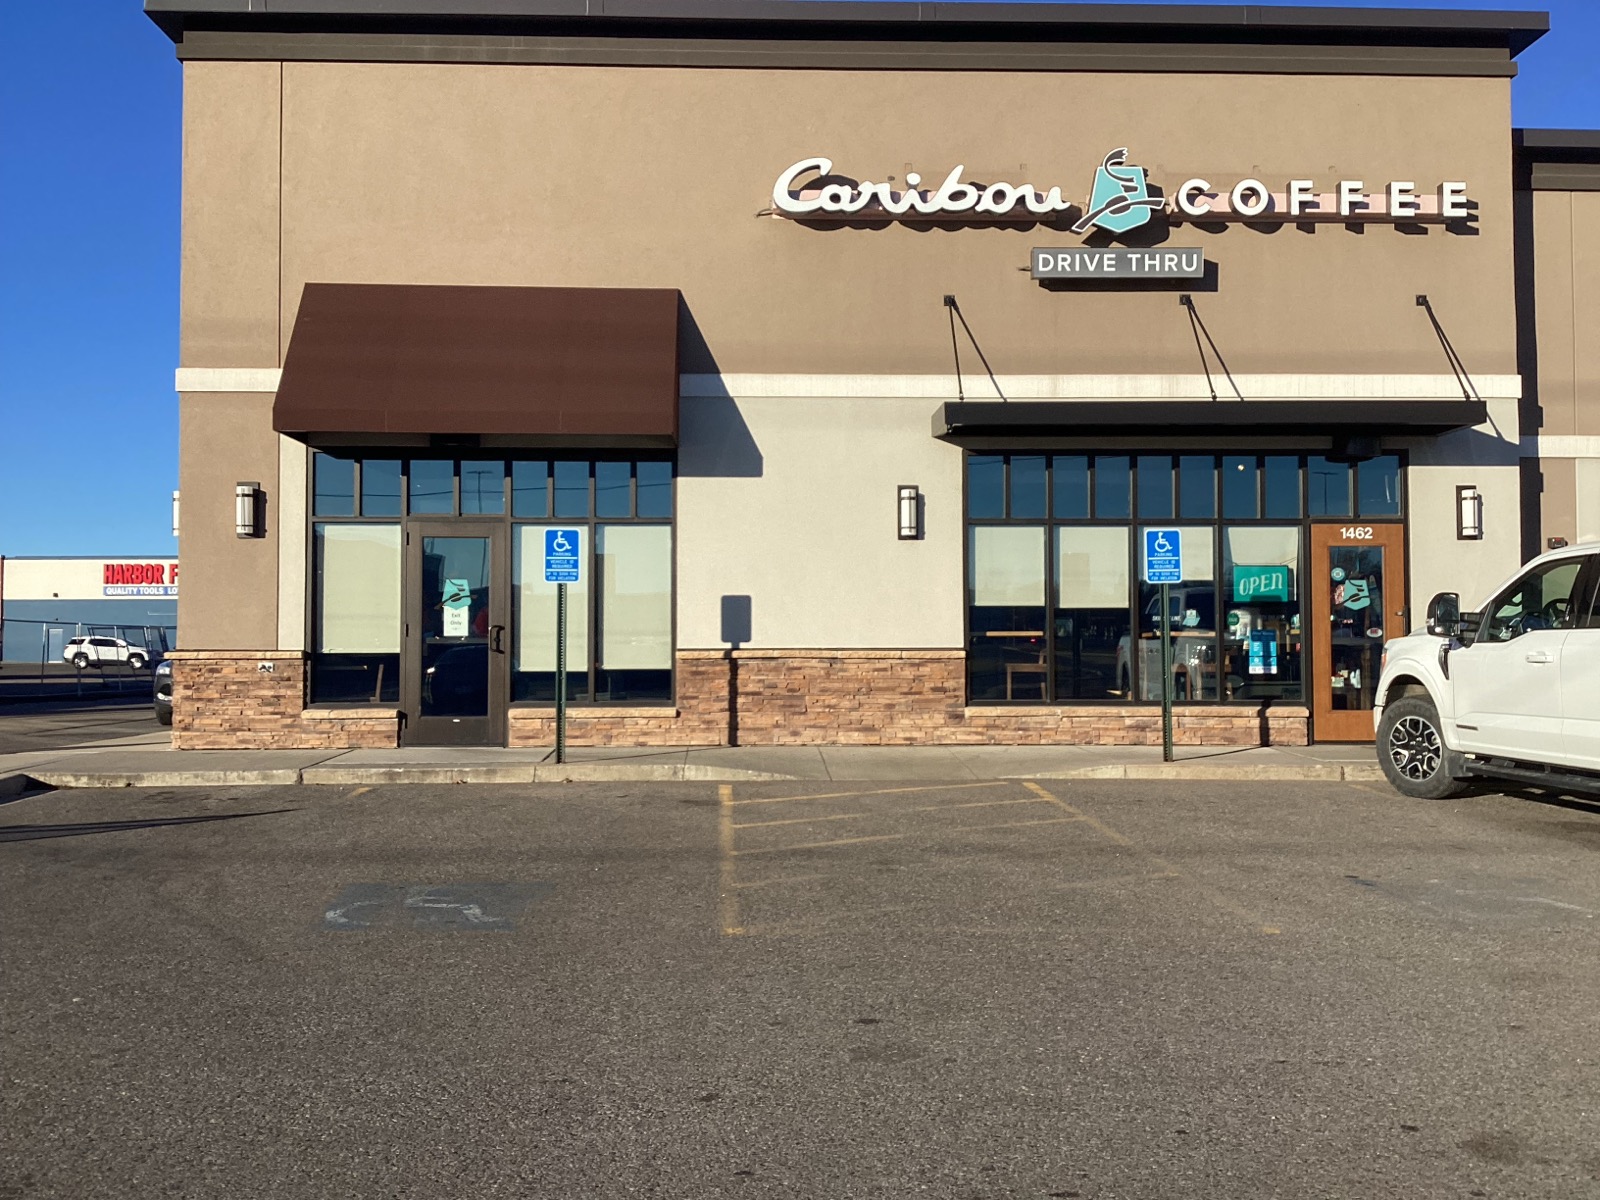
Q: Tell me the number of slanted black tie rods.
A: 3